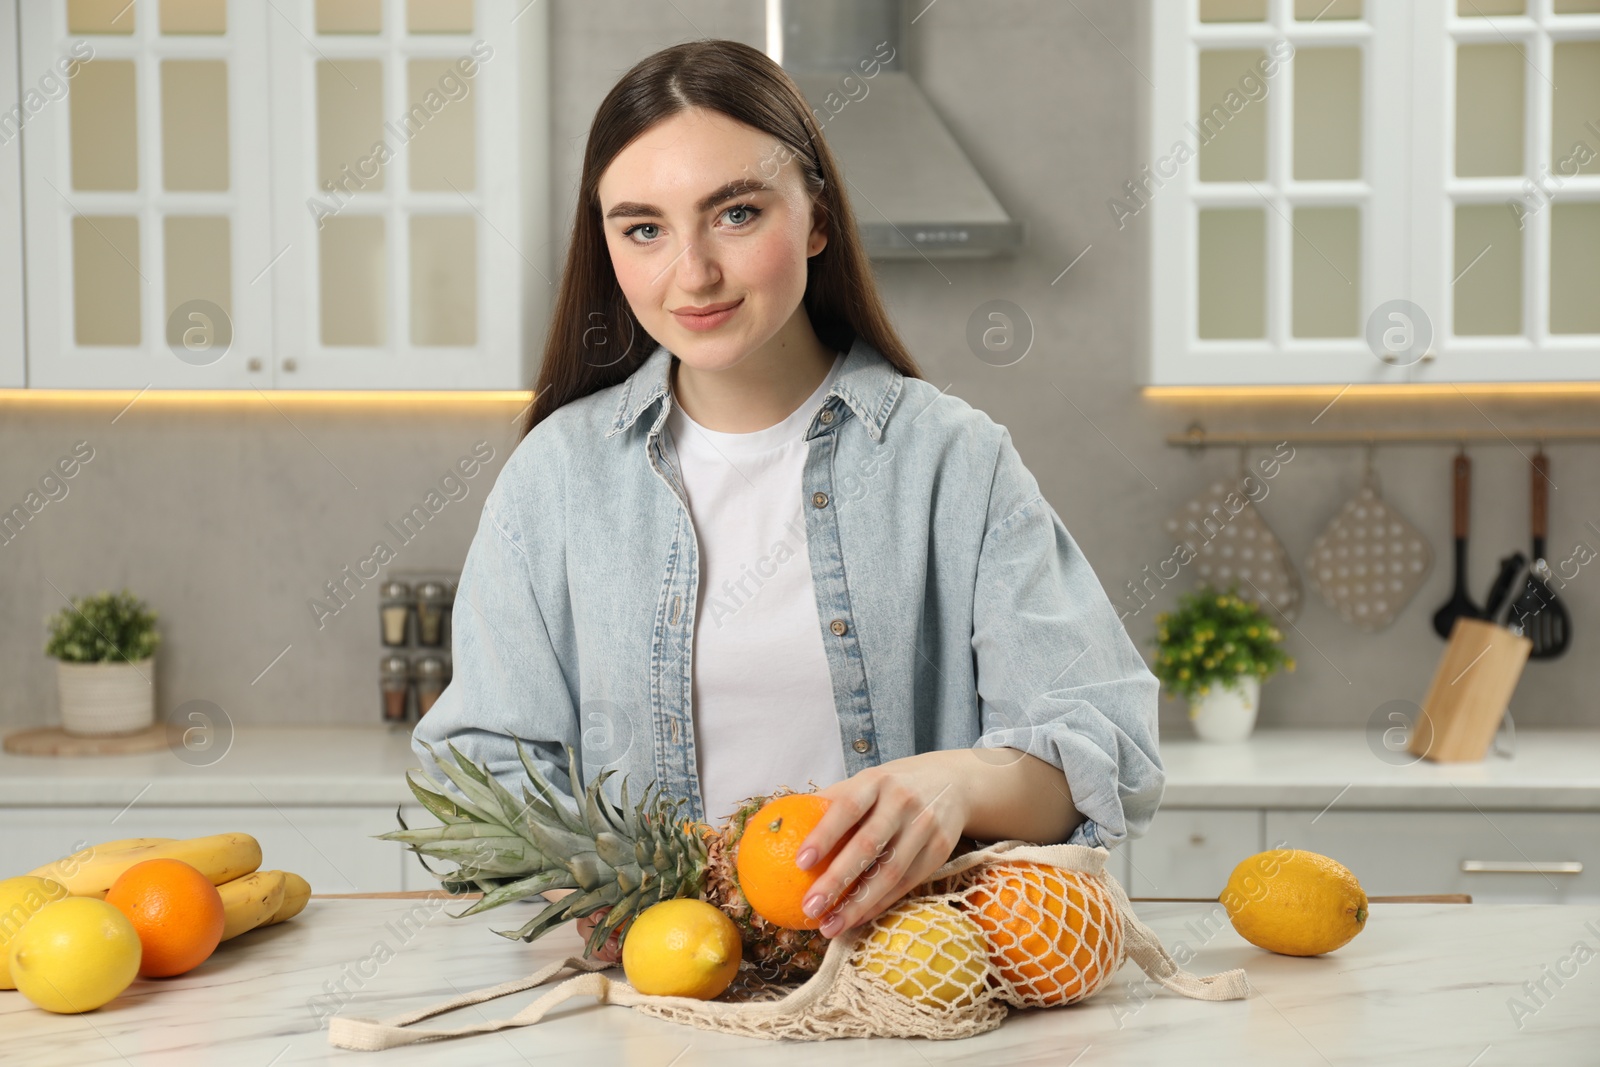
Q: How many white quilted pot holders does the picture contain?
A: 2